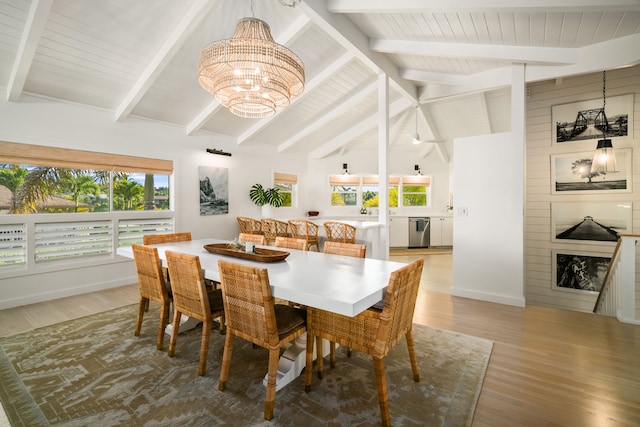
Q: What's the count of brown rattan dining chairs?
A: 8